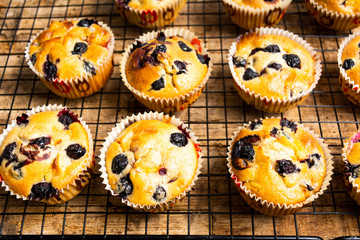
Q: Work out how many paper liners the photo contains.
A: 11